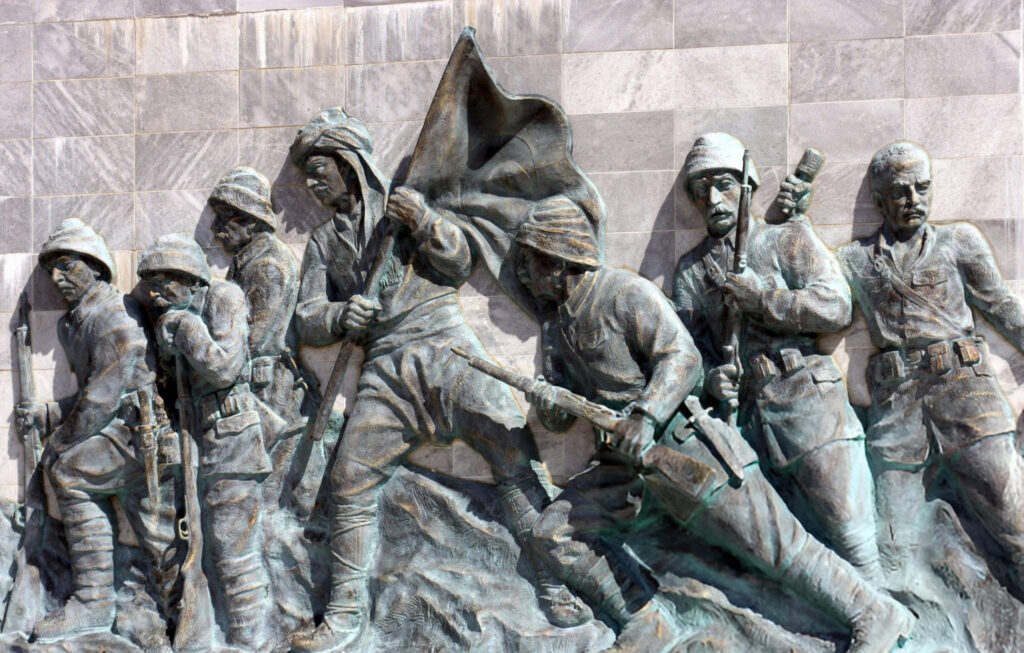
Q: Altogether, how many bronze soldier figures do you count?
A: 7